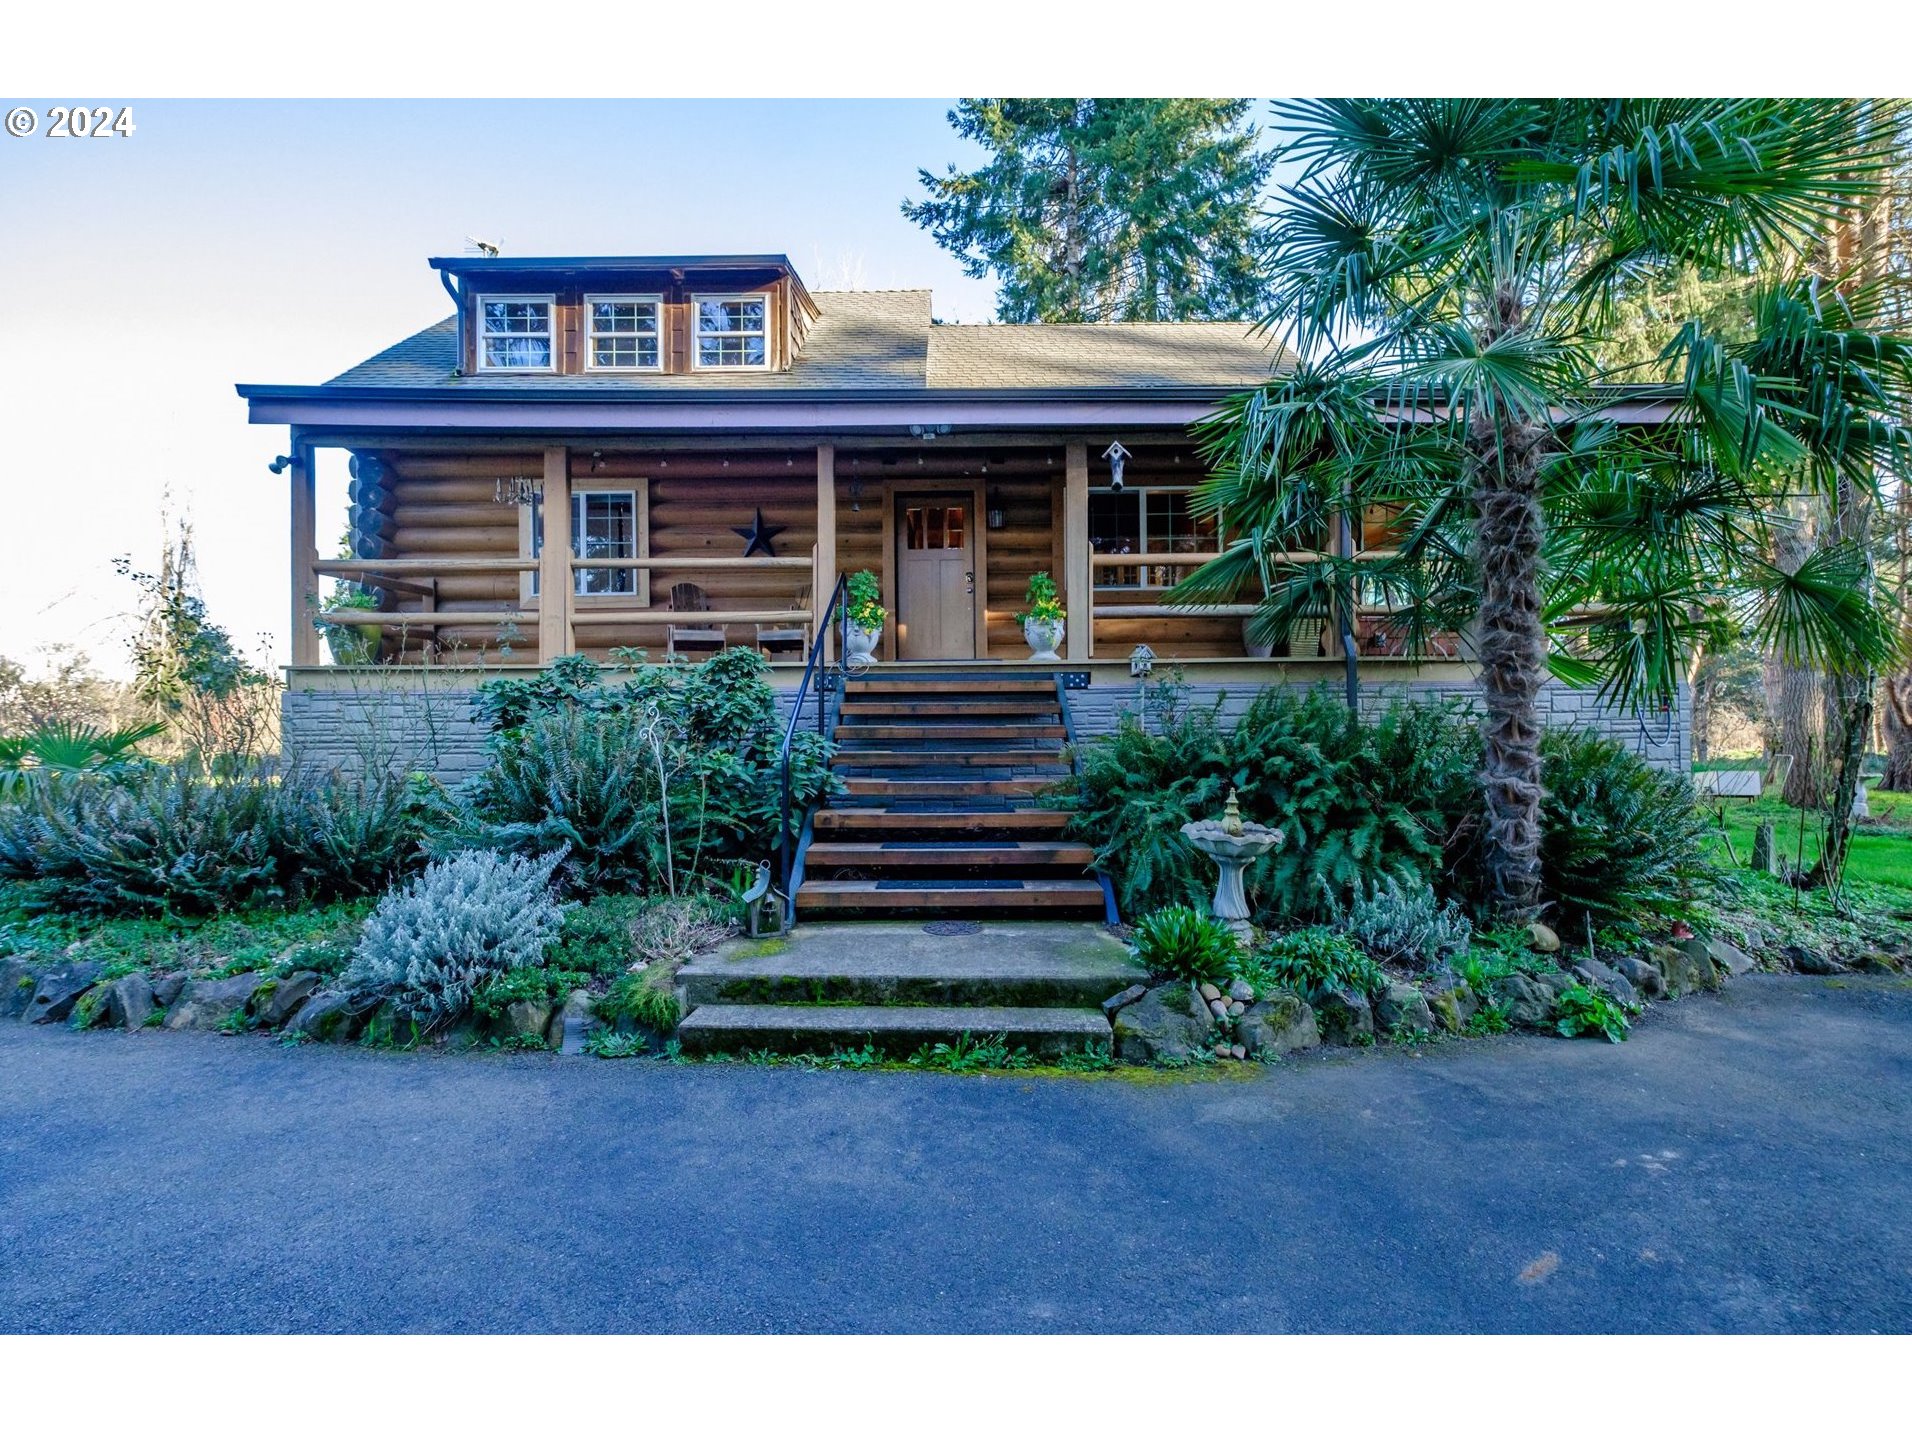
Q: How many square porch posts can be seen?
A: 5